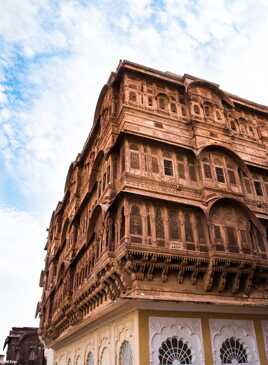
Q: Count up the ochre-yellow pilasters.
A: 3